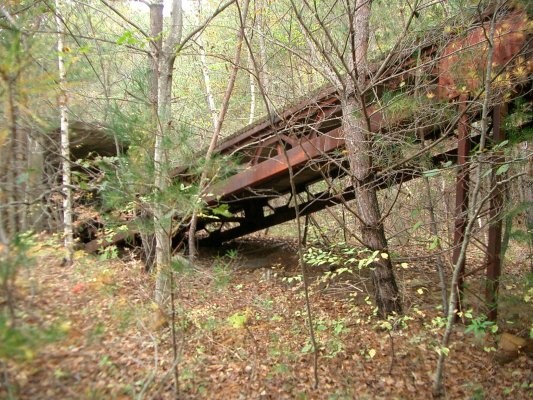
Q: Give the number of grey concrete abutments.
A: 1